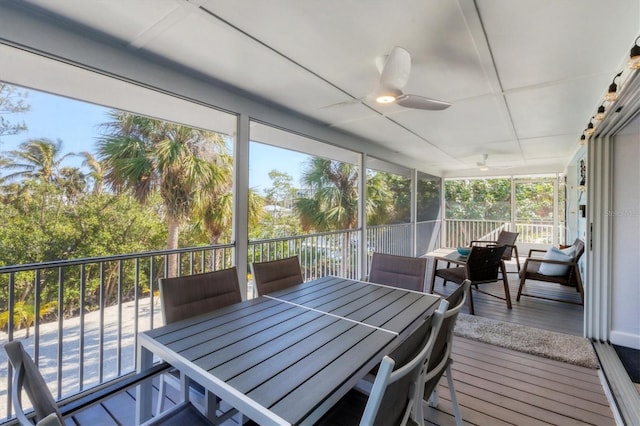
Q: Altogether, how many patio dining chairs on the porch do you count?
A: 6